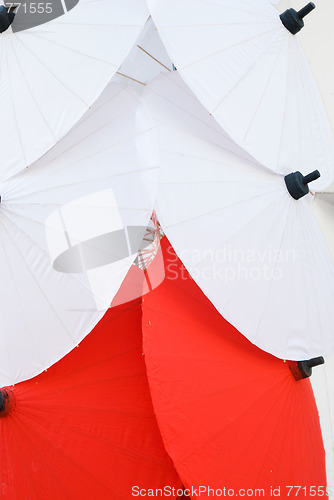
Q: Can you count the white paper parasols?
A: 4